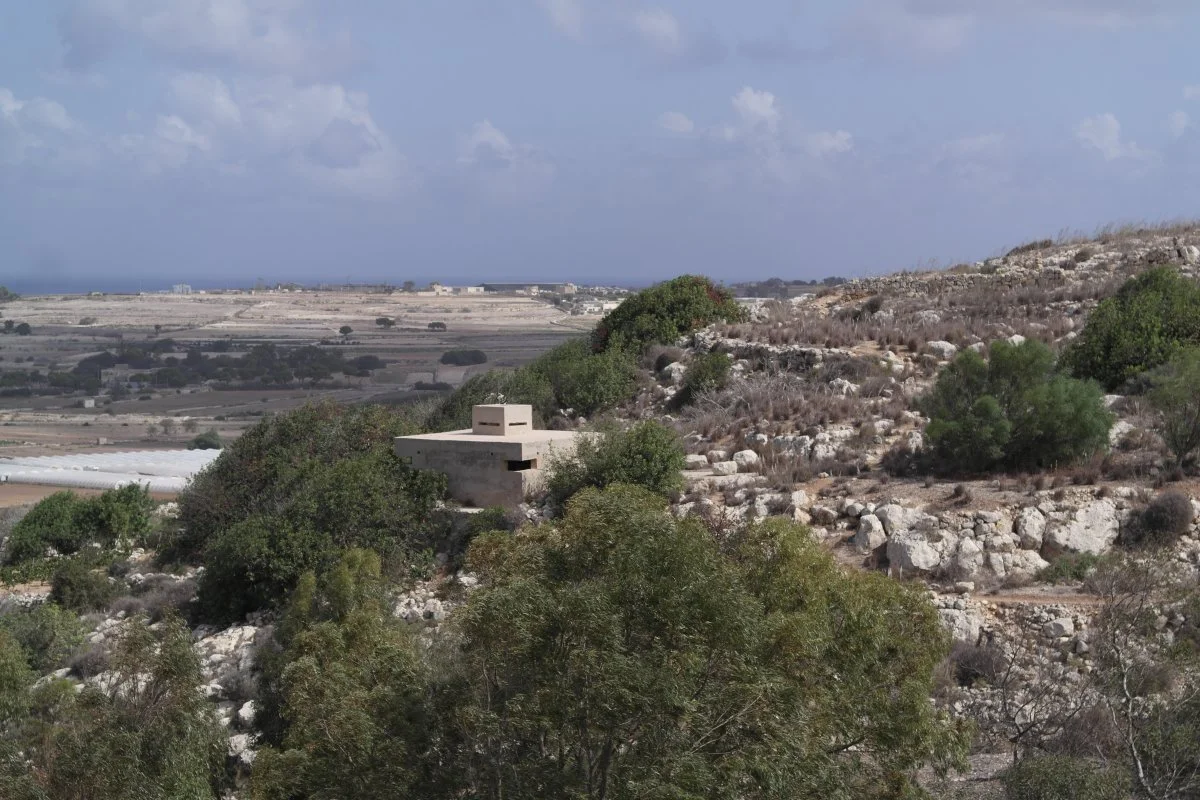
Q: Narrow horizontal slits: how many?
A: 2